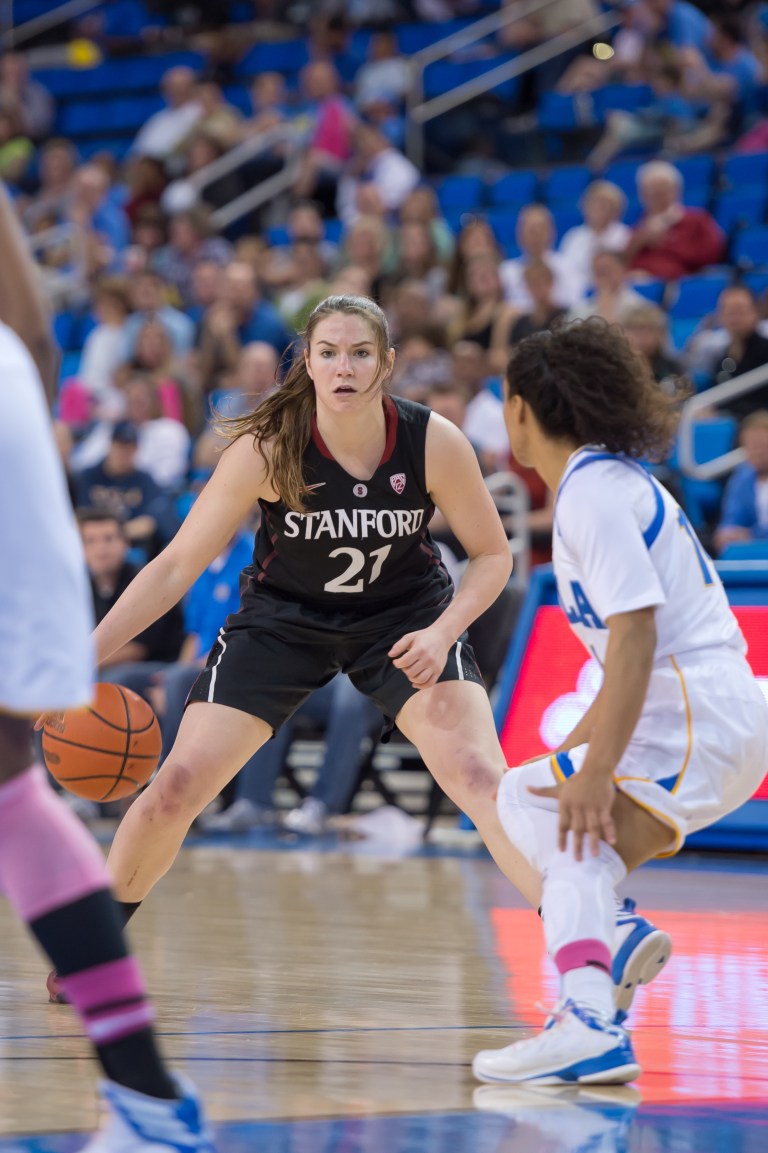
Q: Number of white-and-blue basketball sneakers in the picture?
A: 3